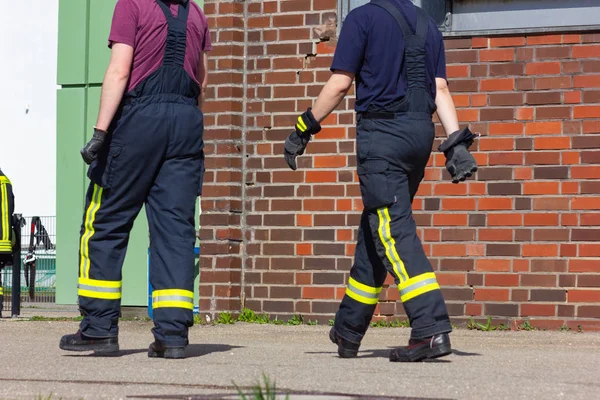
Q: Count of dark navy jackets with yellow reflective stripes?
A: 1